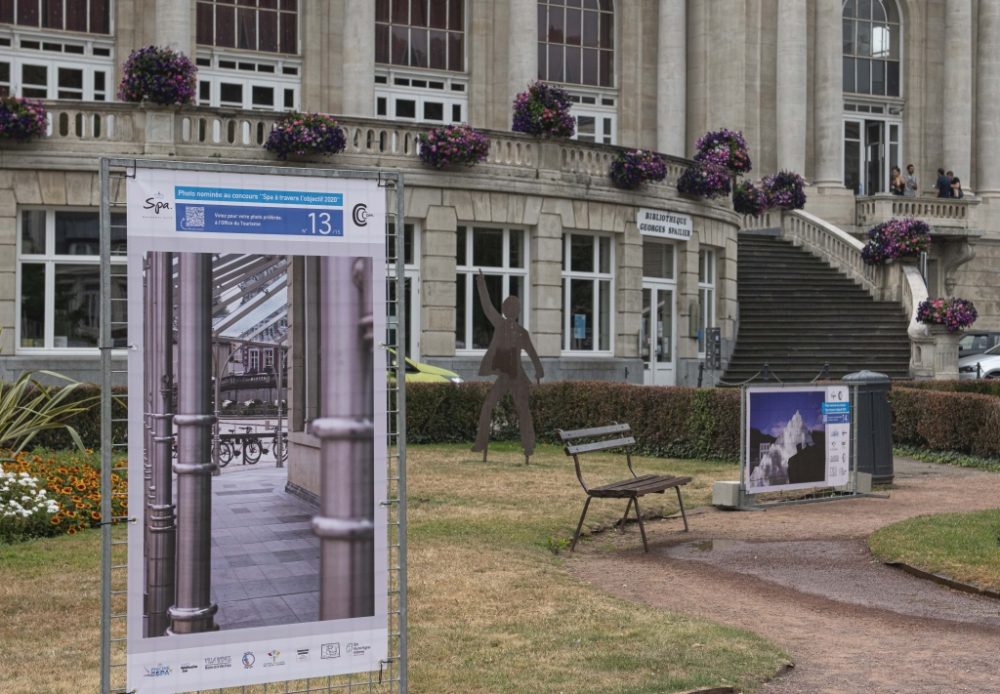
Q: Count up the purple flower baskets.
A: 12